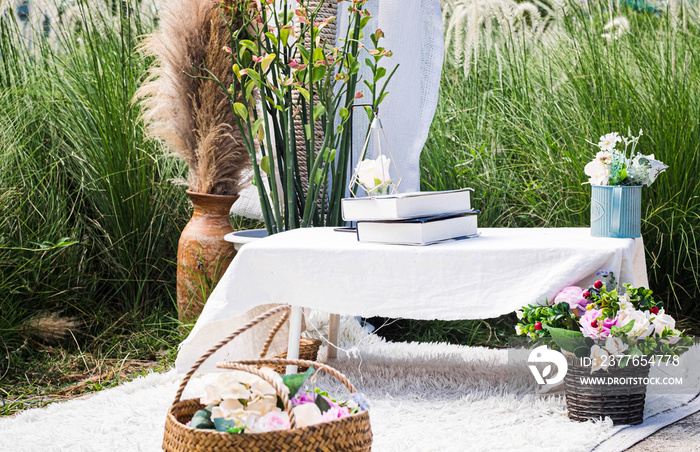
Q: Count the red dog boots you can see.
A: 0